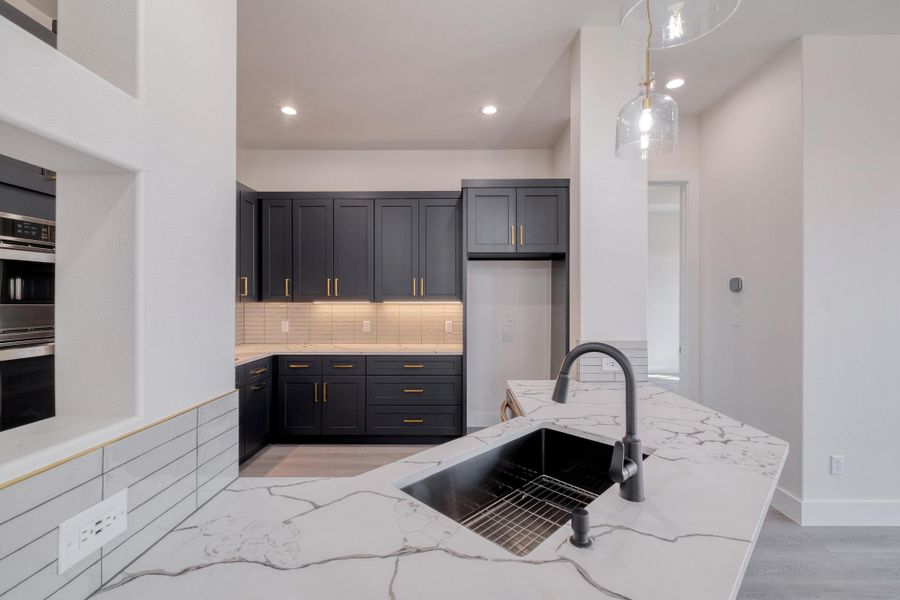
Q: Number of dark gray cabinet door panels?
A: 11